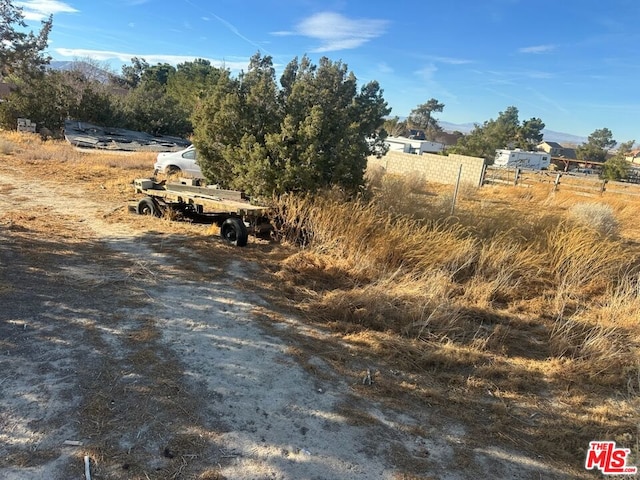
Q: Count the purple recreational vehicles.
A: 0